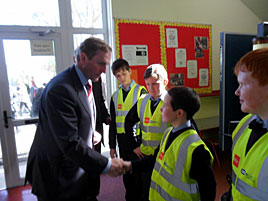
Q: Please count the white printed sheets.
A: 5